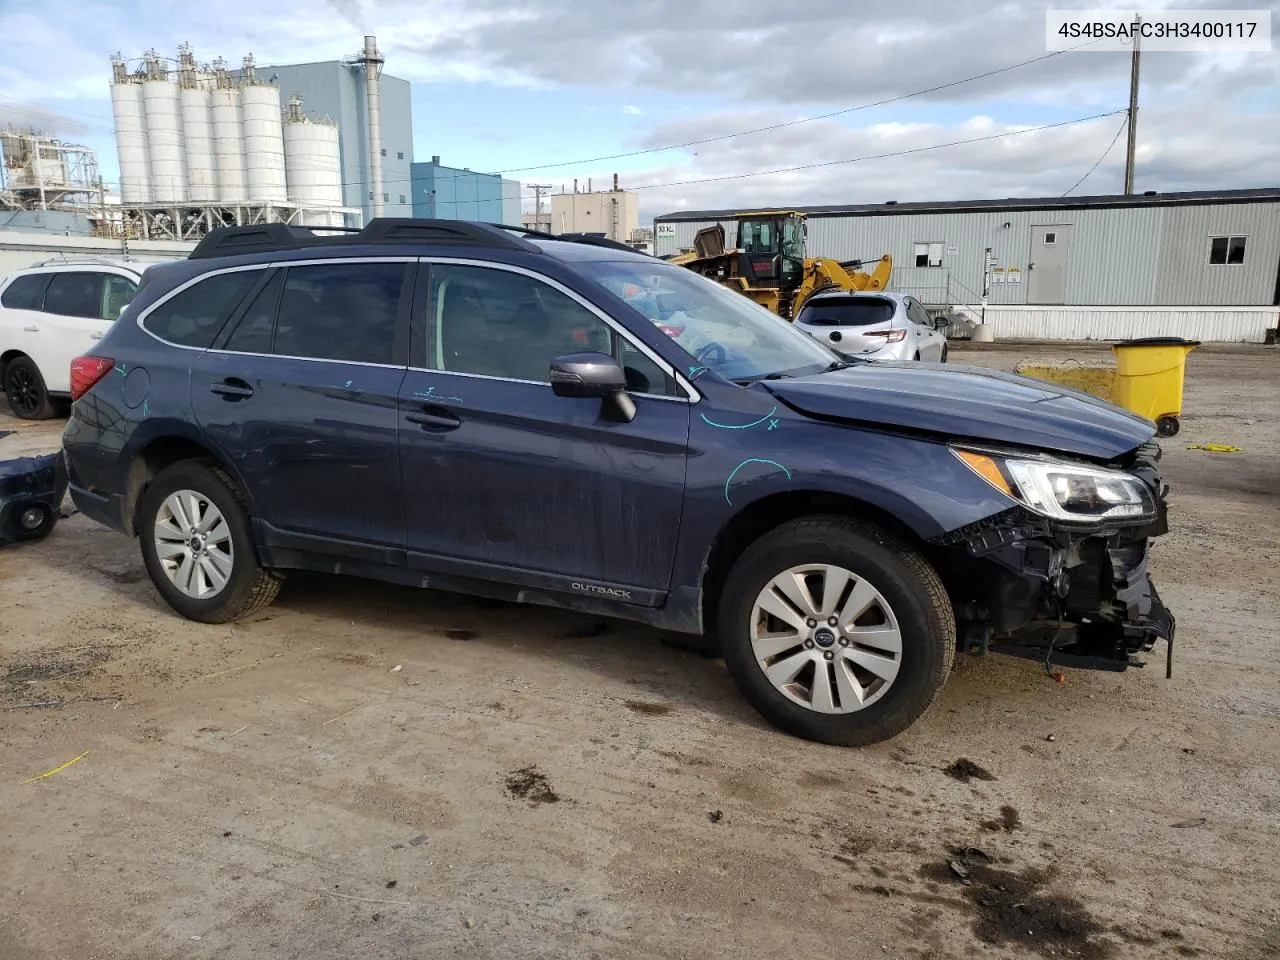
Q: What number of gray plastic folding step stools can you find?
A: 0